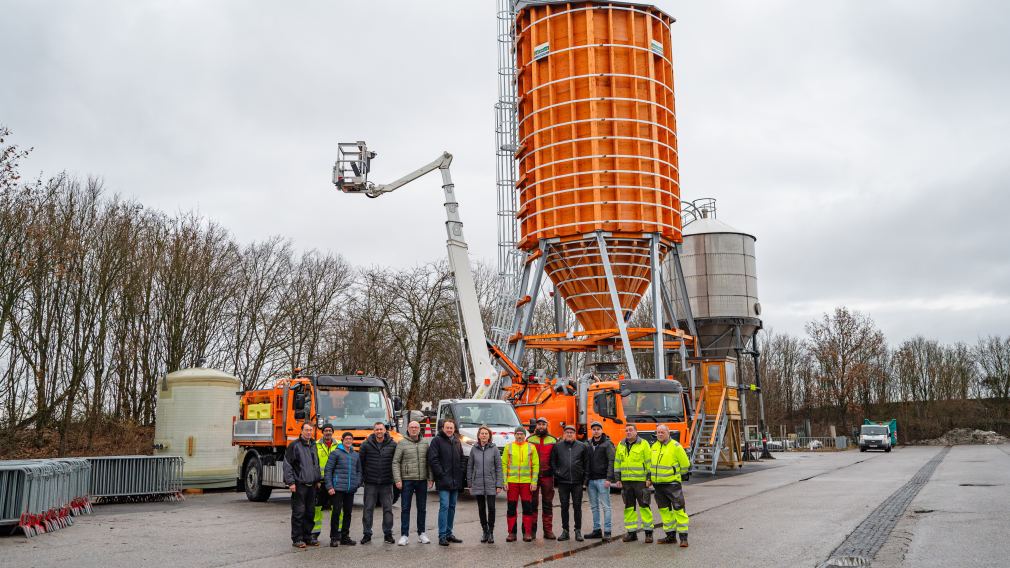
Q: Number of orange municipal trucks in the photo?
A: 2